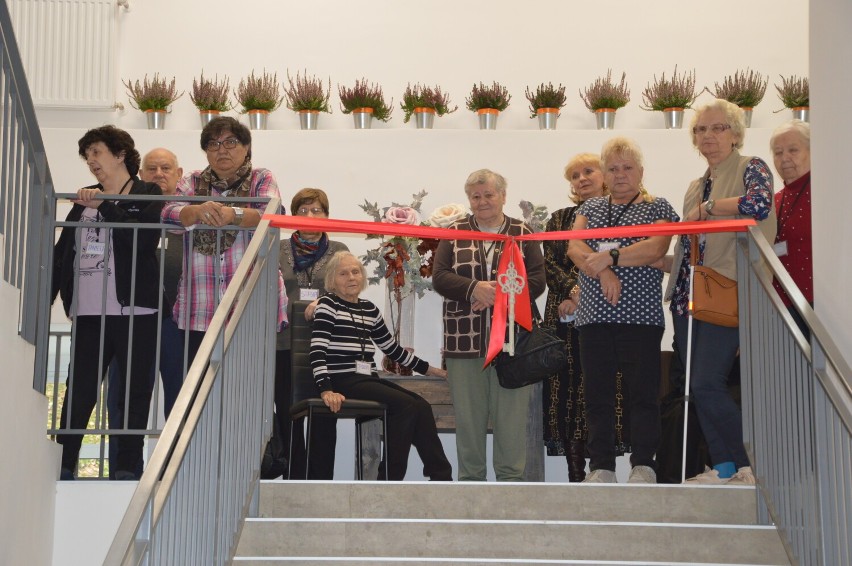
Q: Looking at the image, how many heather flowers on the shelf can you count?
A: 12